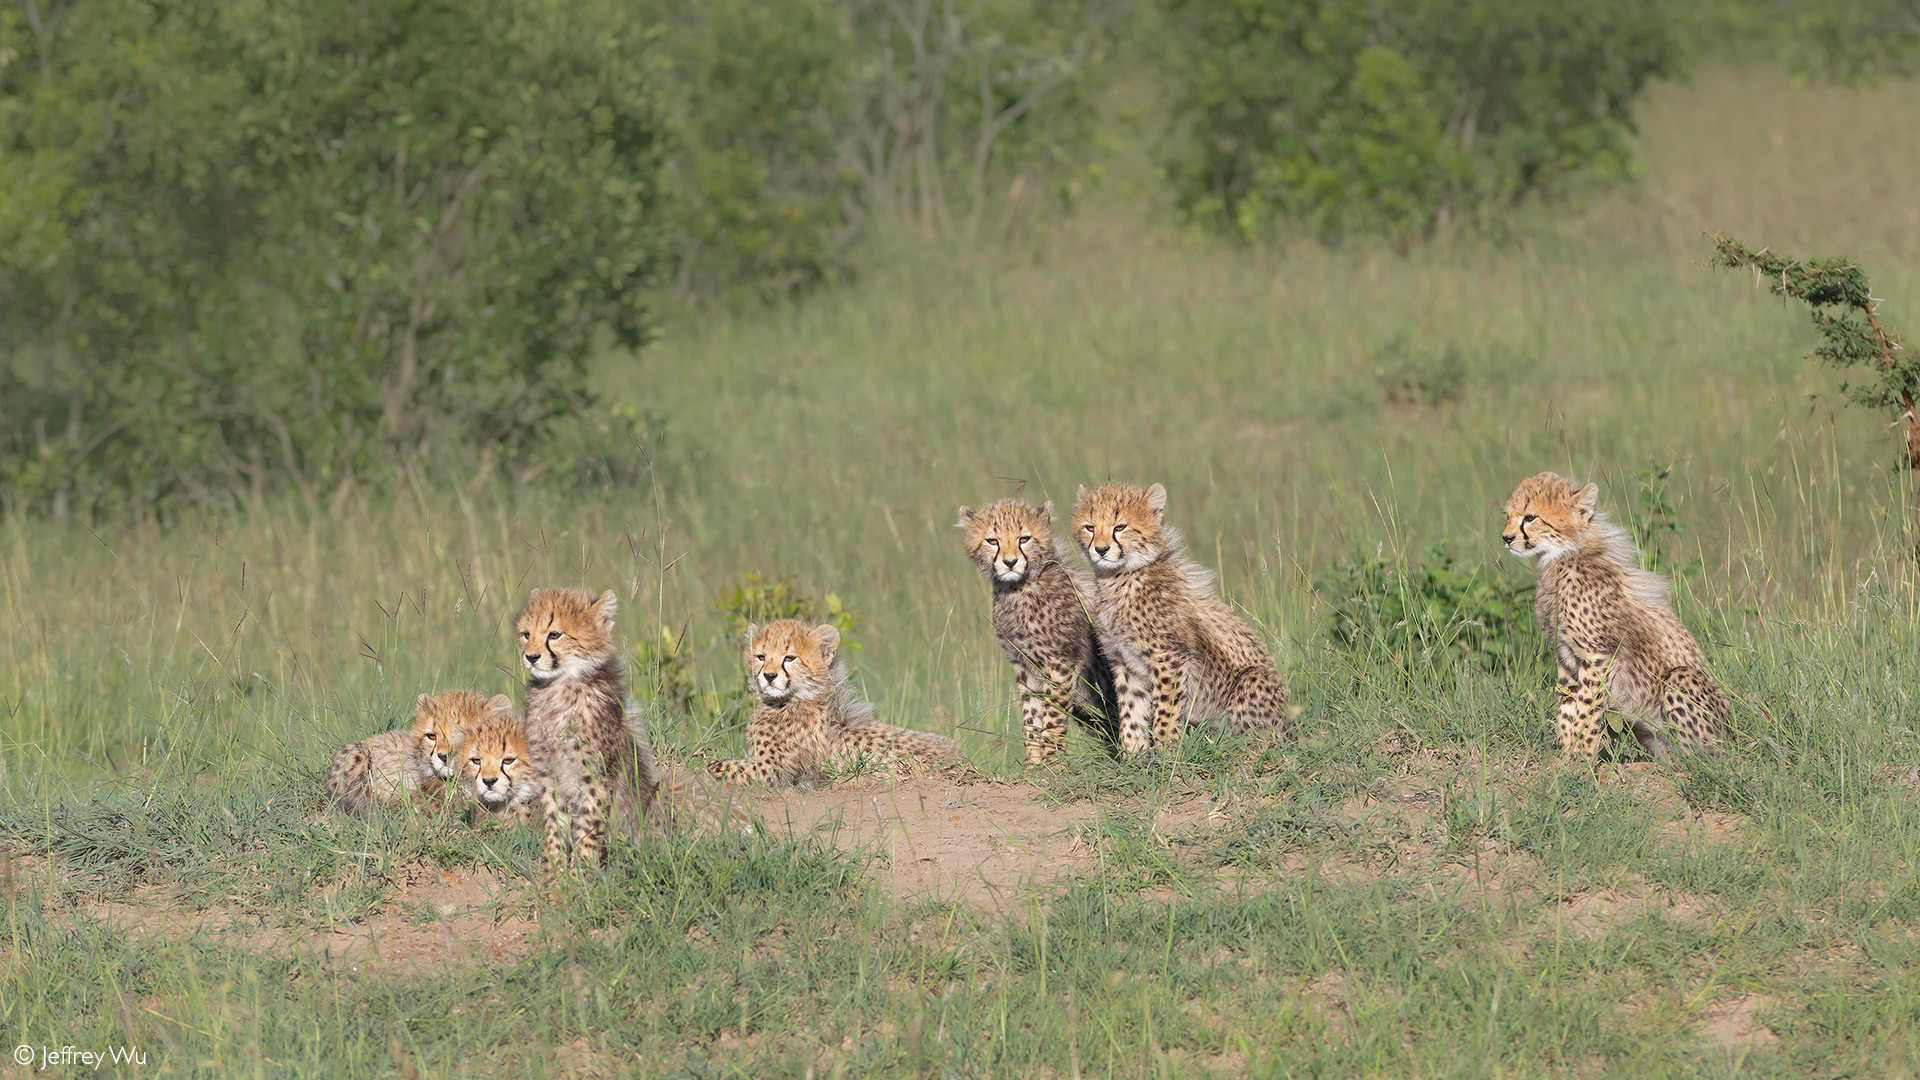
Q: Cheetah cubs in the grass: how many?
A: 7